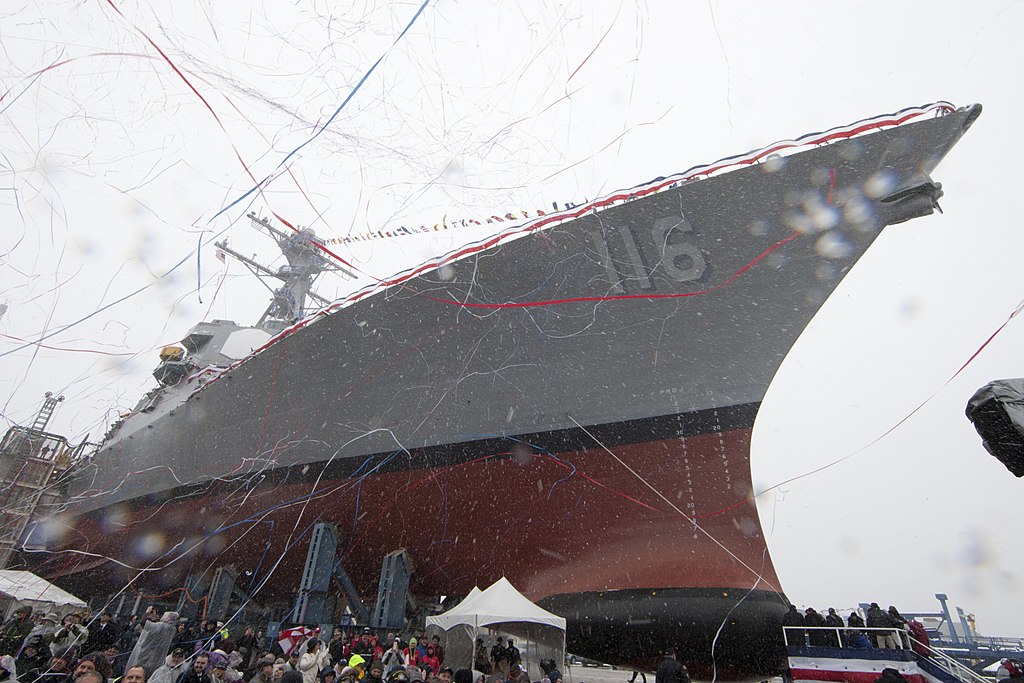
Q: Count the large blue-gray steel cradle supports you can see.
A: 4